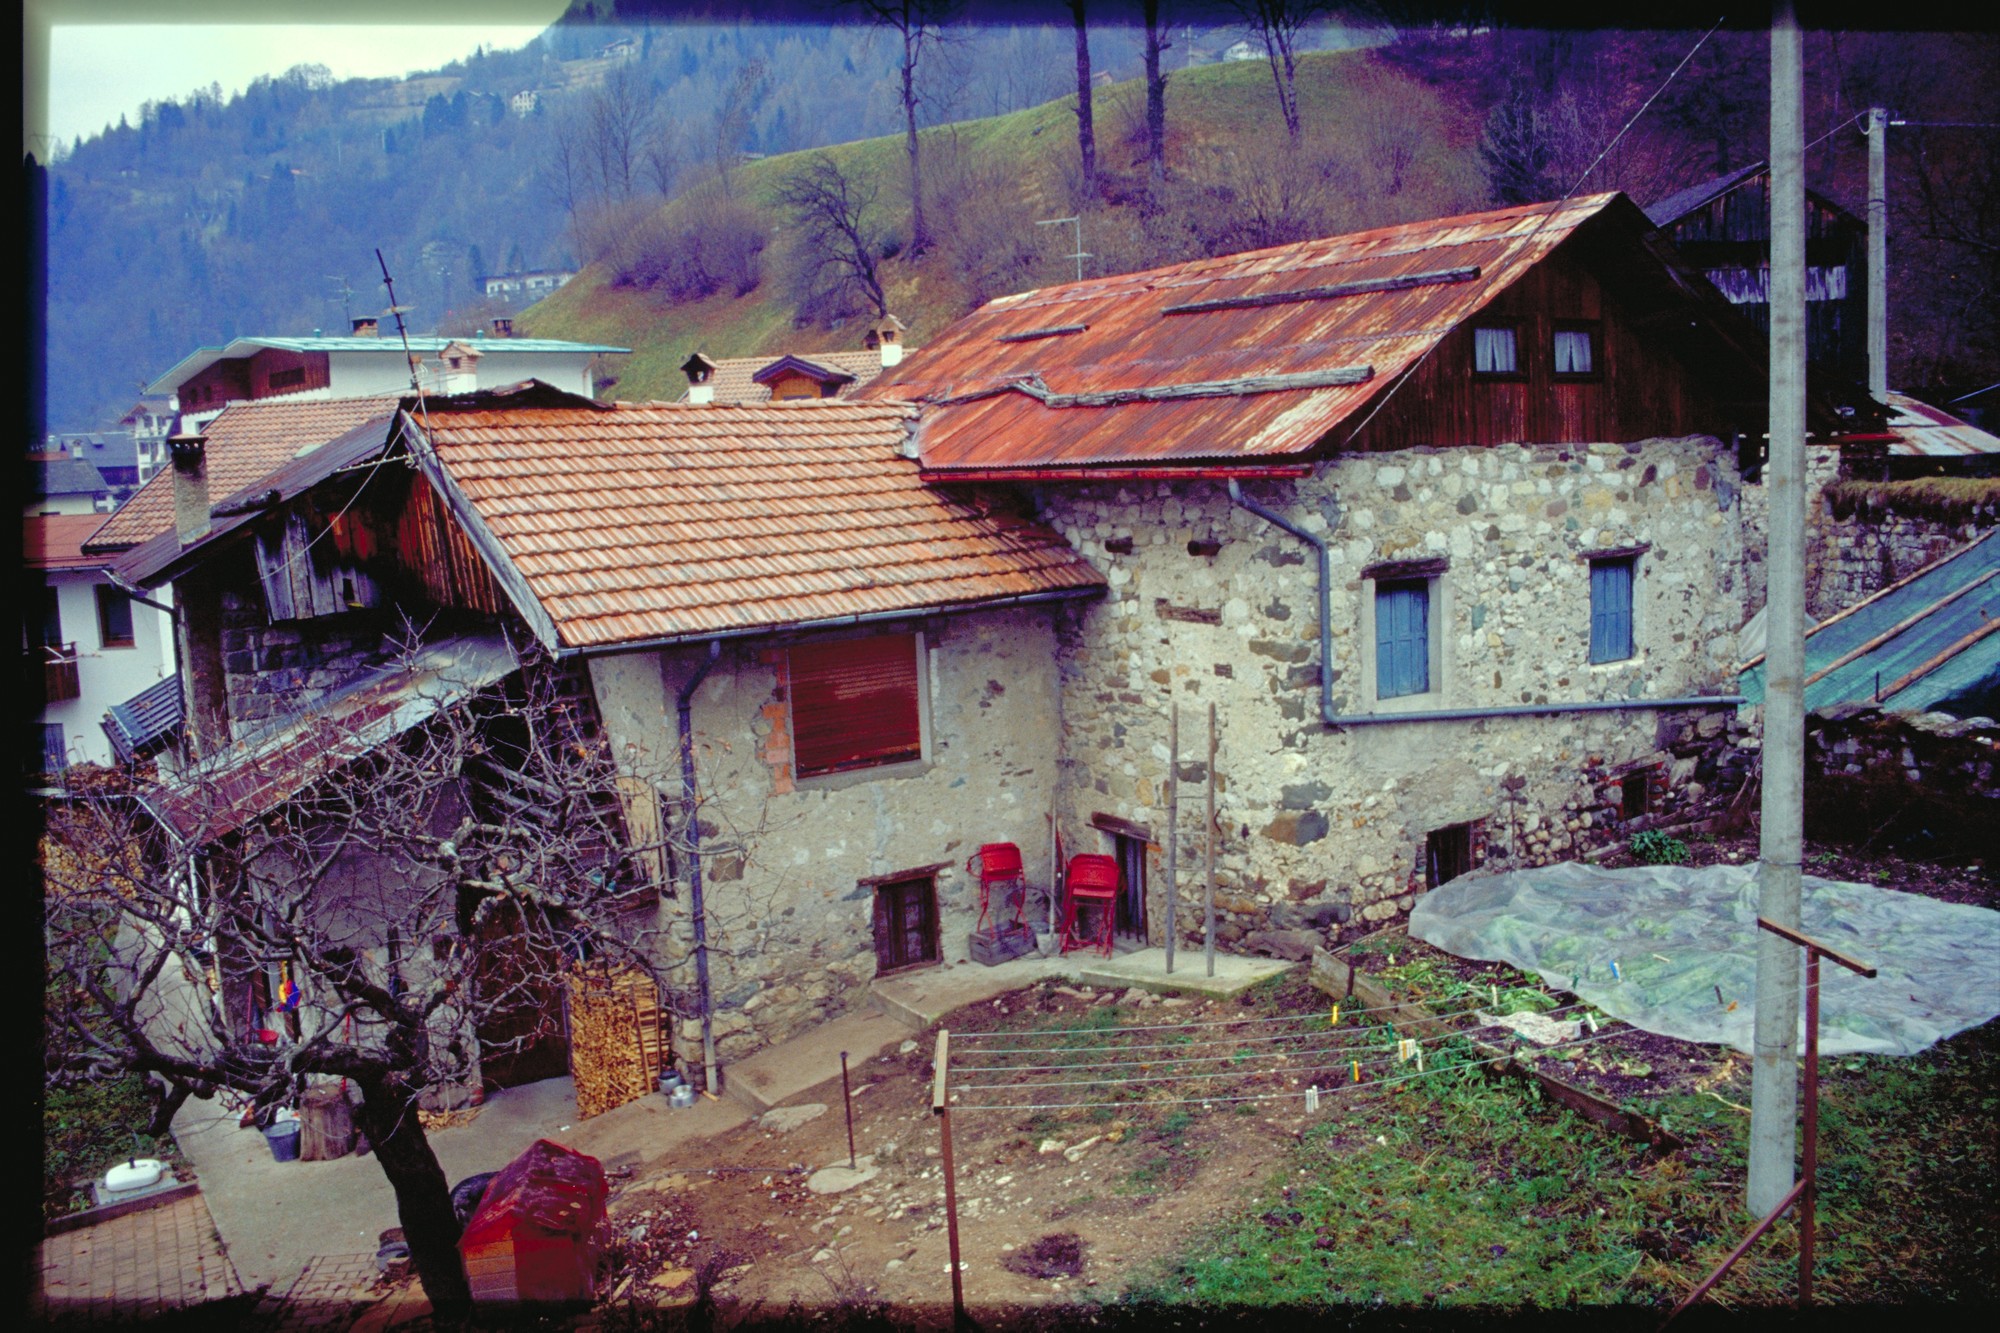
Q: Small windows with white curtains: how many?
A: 2